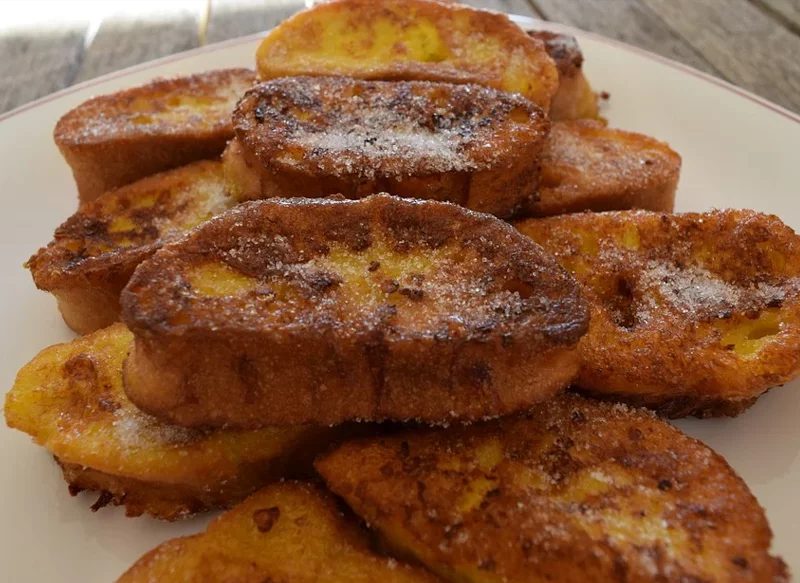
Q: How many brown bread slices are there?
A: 11